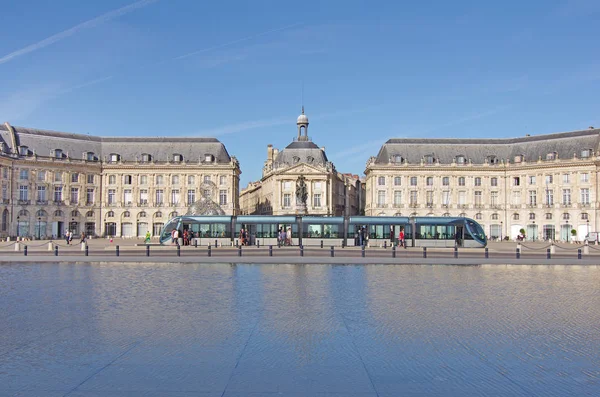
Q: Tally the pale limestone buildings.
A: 3